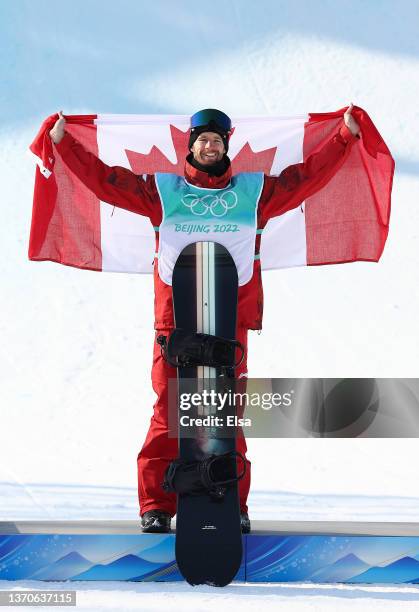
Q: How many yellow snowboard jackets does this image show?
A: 0